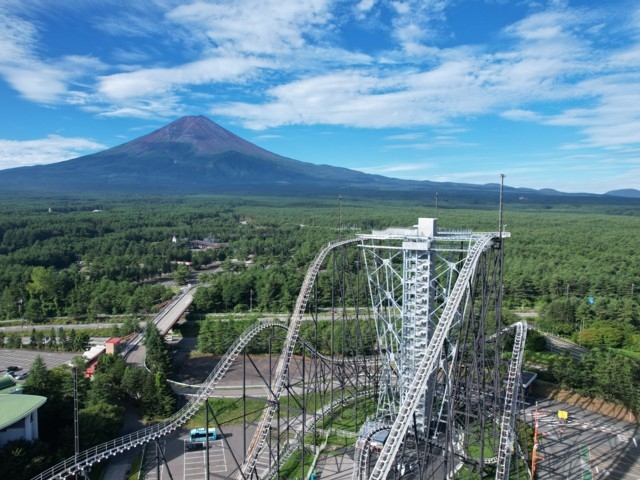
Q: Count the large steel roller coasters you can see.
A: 1